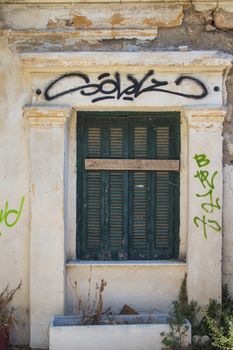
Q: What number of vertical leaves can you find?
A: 4